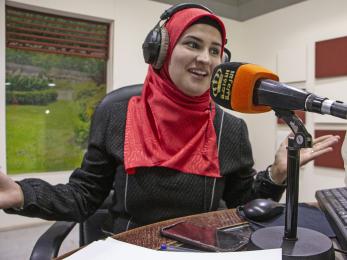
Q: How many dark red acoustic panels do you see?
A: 3